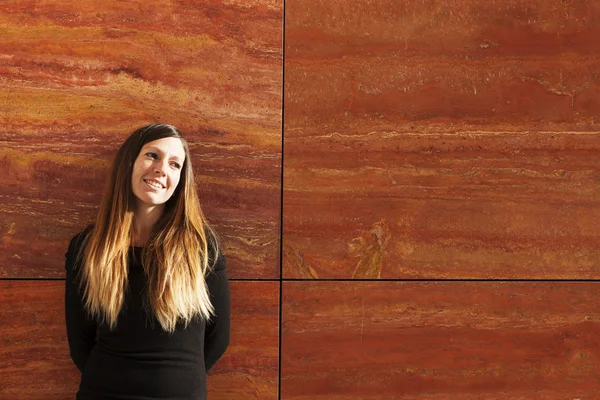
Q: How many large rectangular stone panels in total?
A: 4